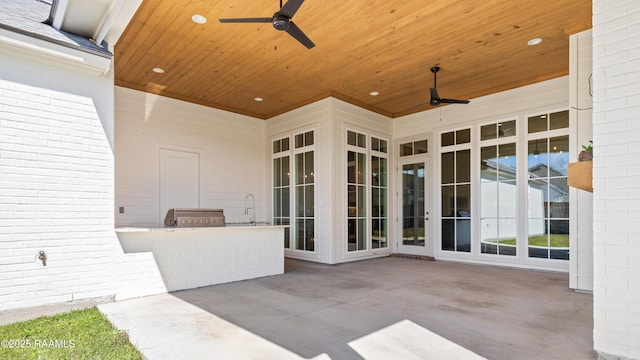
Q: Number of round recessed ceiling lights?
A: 5